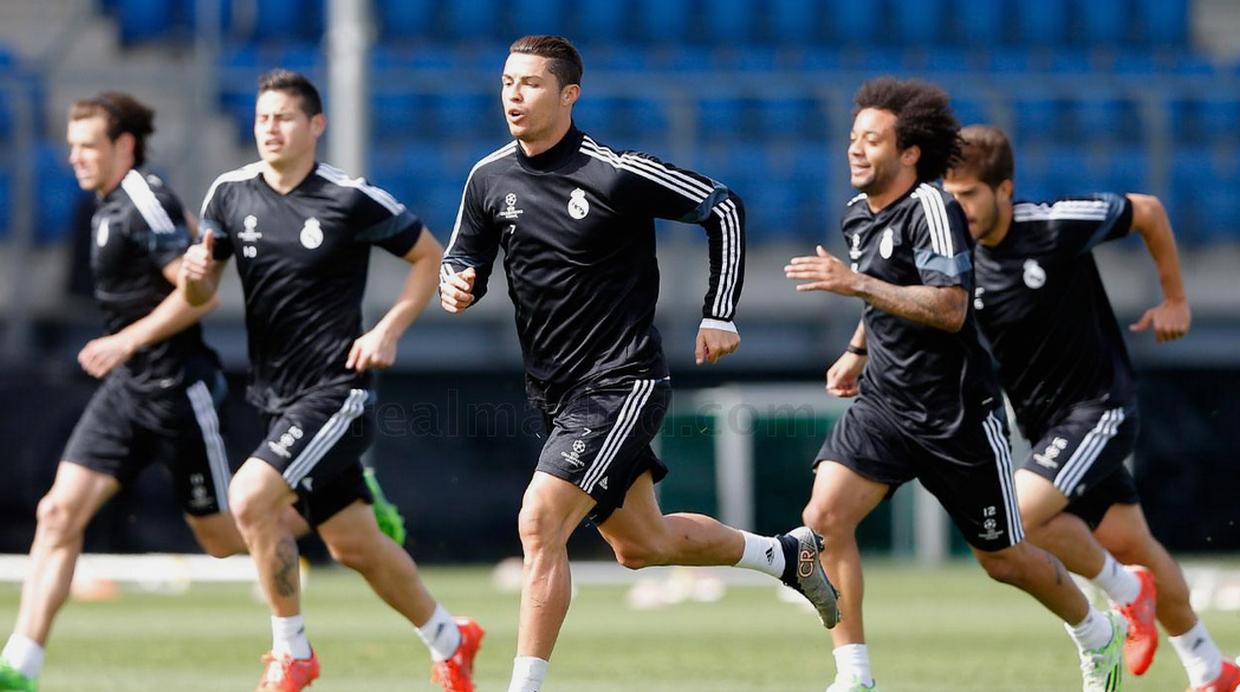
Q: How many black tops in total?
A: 5